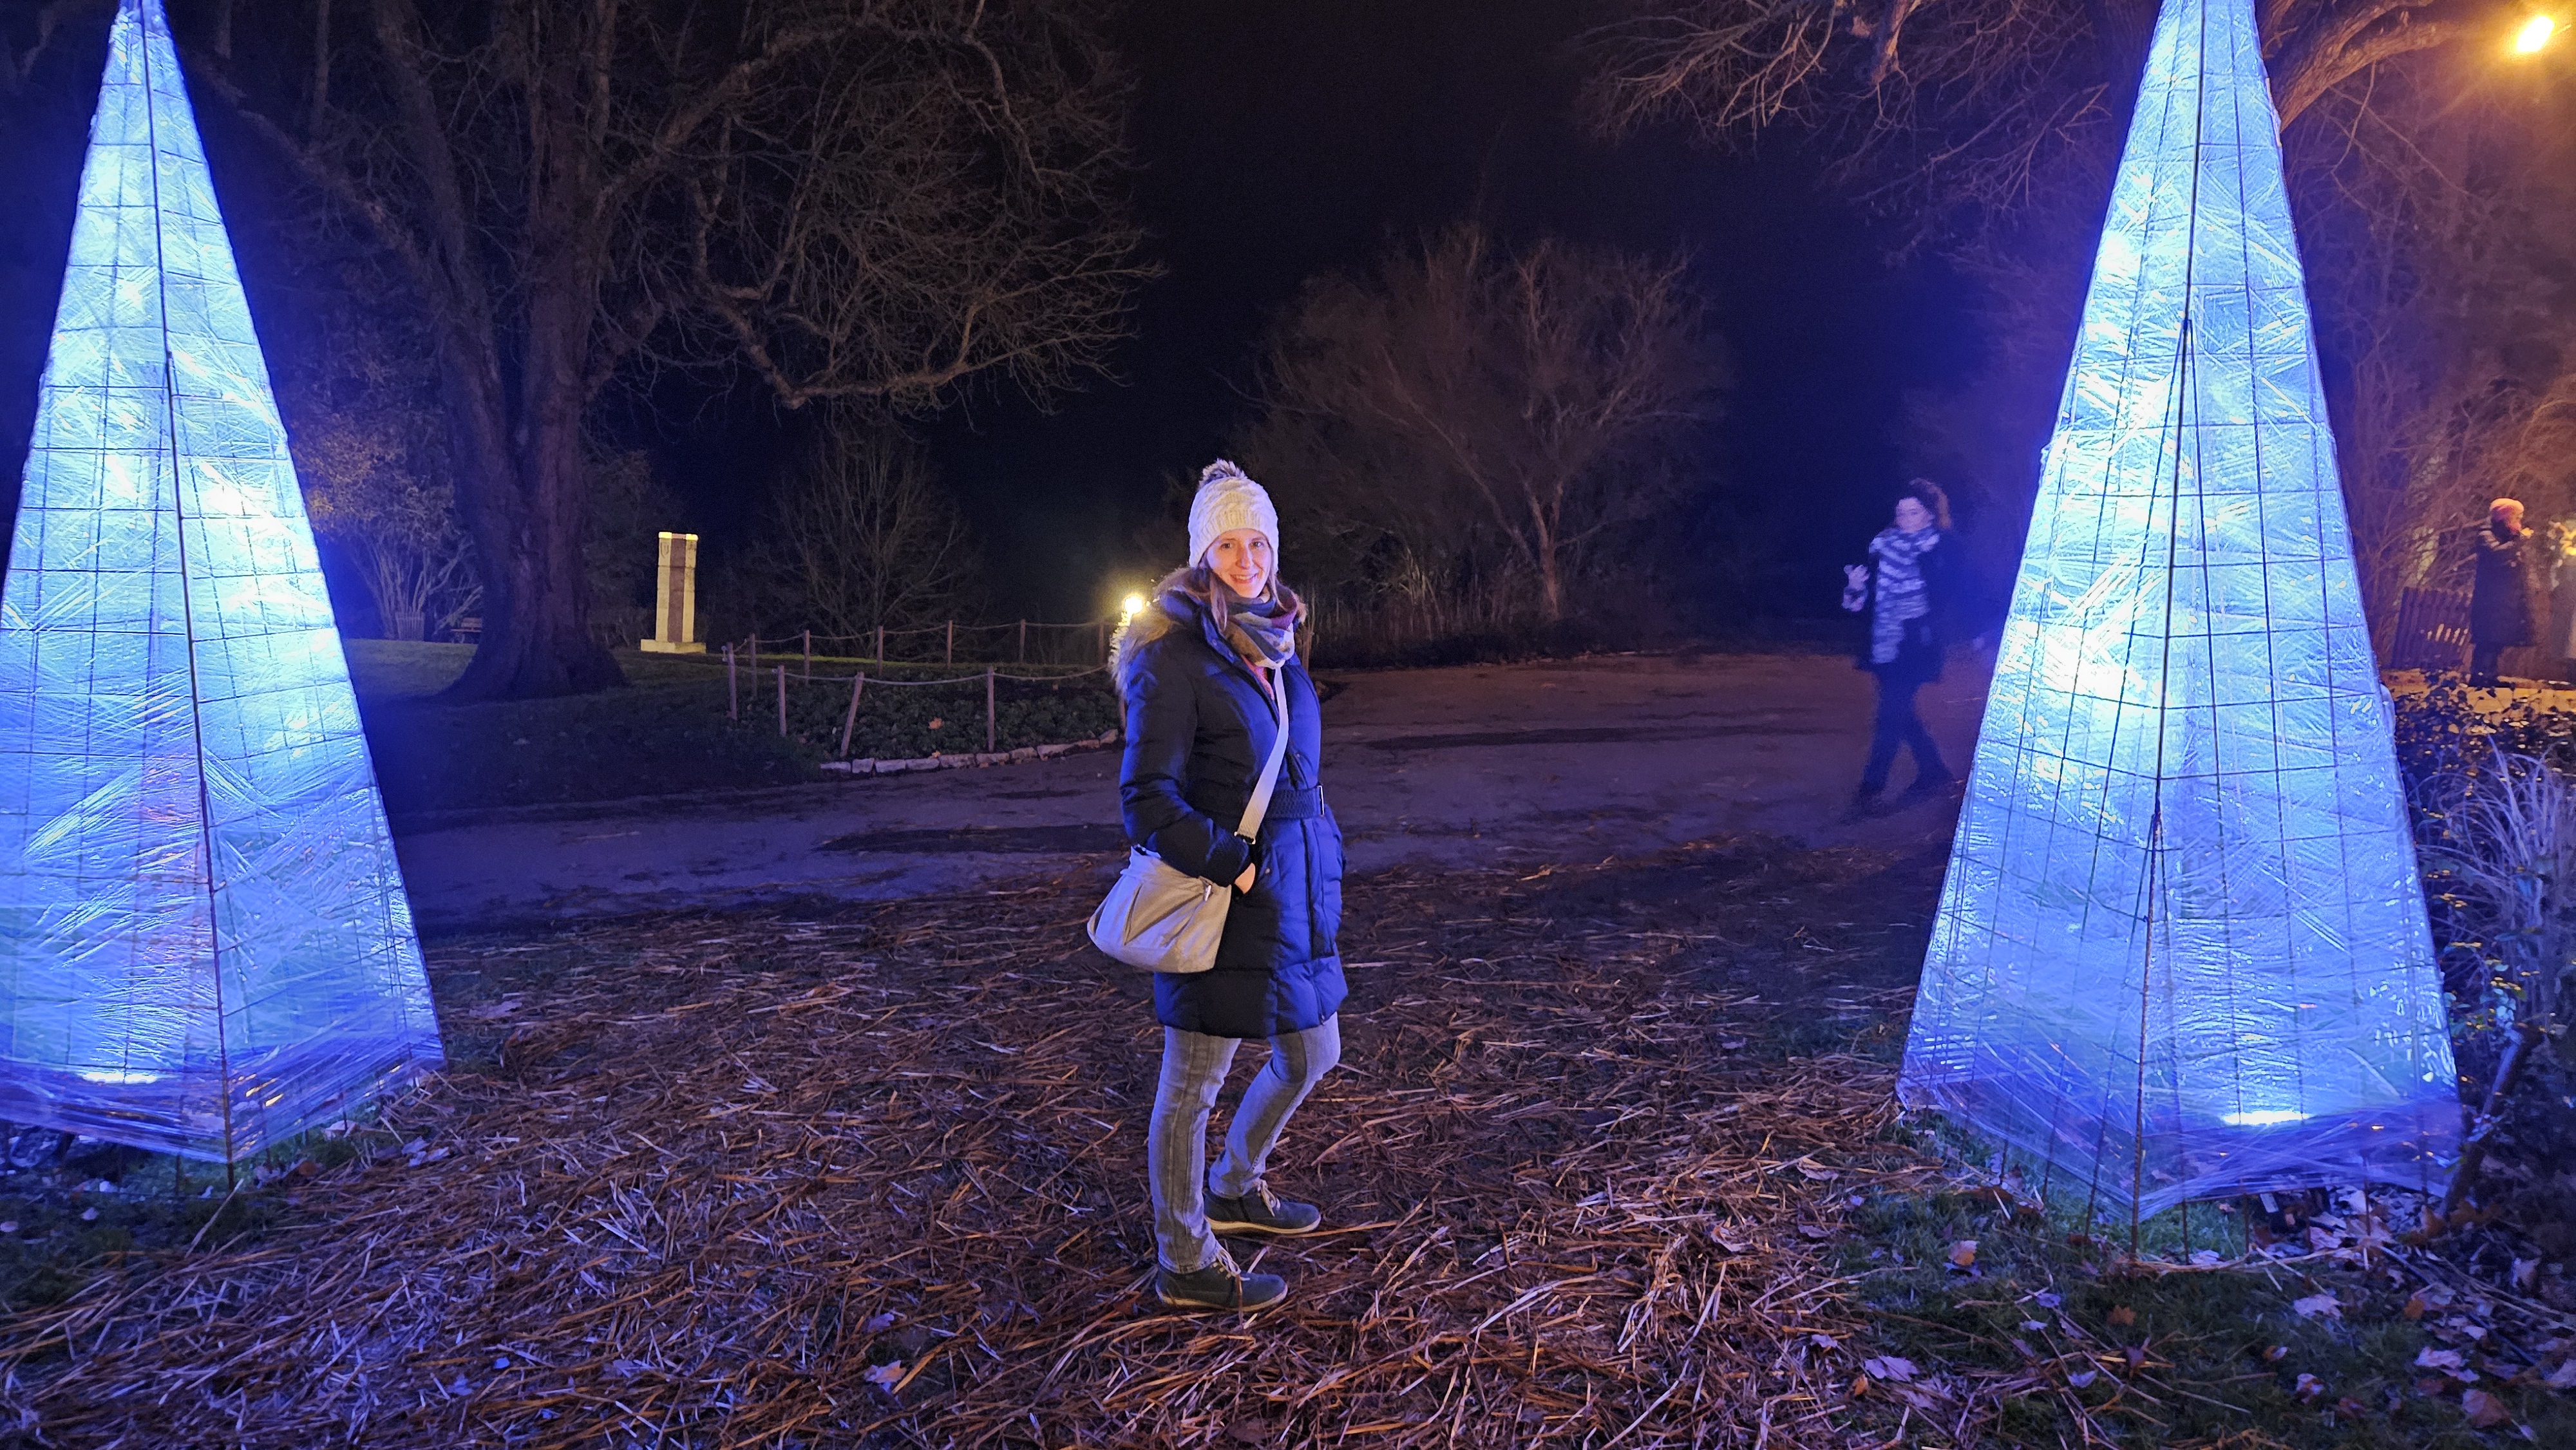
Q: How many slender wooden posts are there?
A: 11